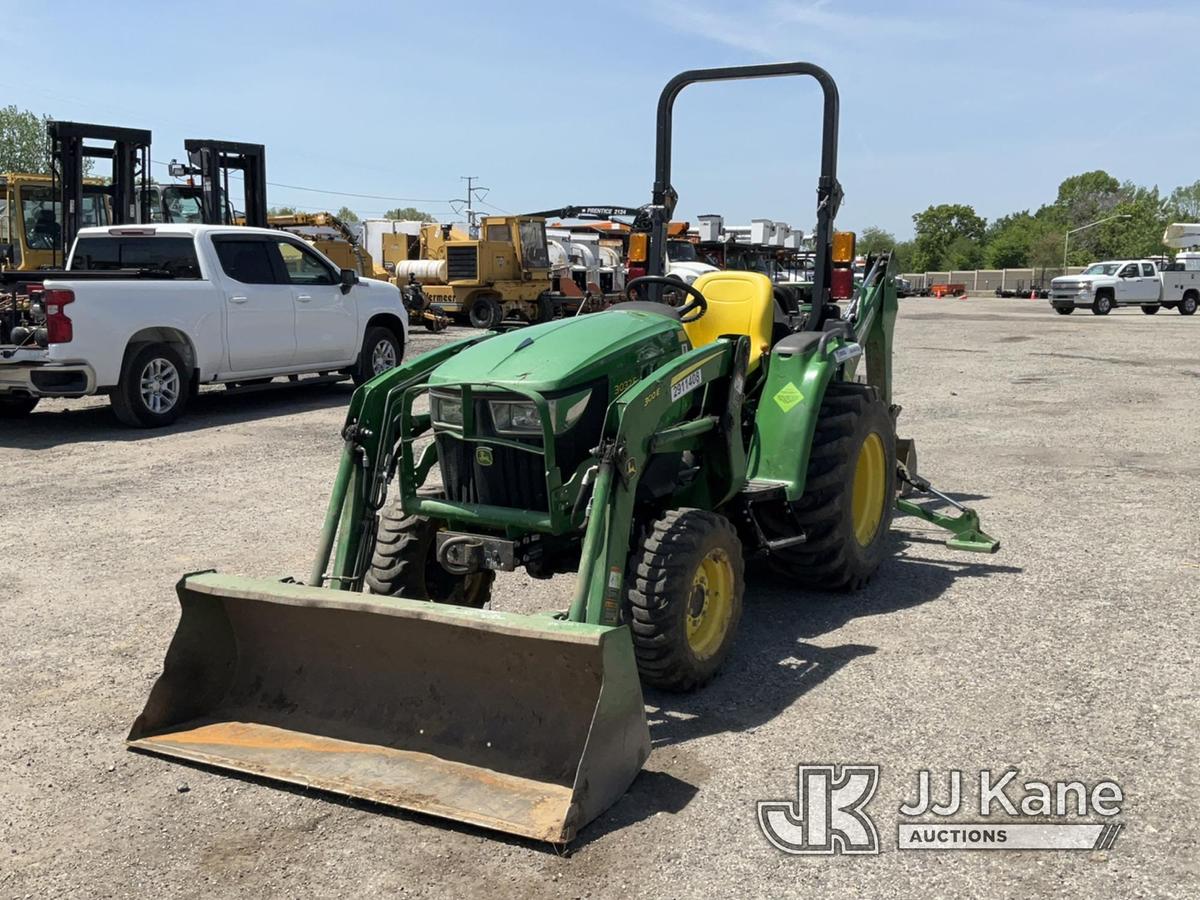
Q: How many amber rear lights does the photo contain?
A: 2